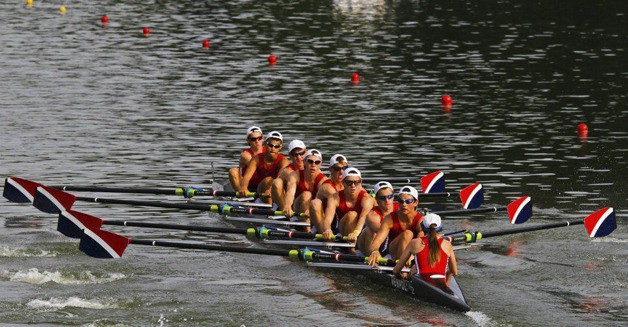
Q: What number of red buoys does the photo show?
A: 7